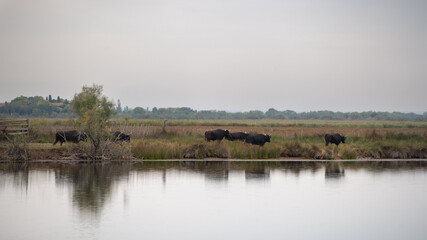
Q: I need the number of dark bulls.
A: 6